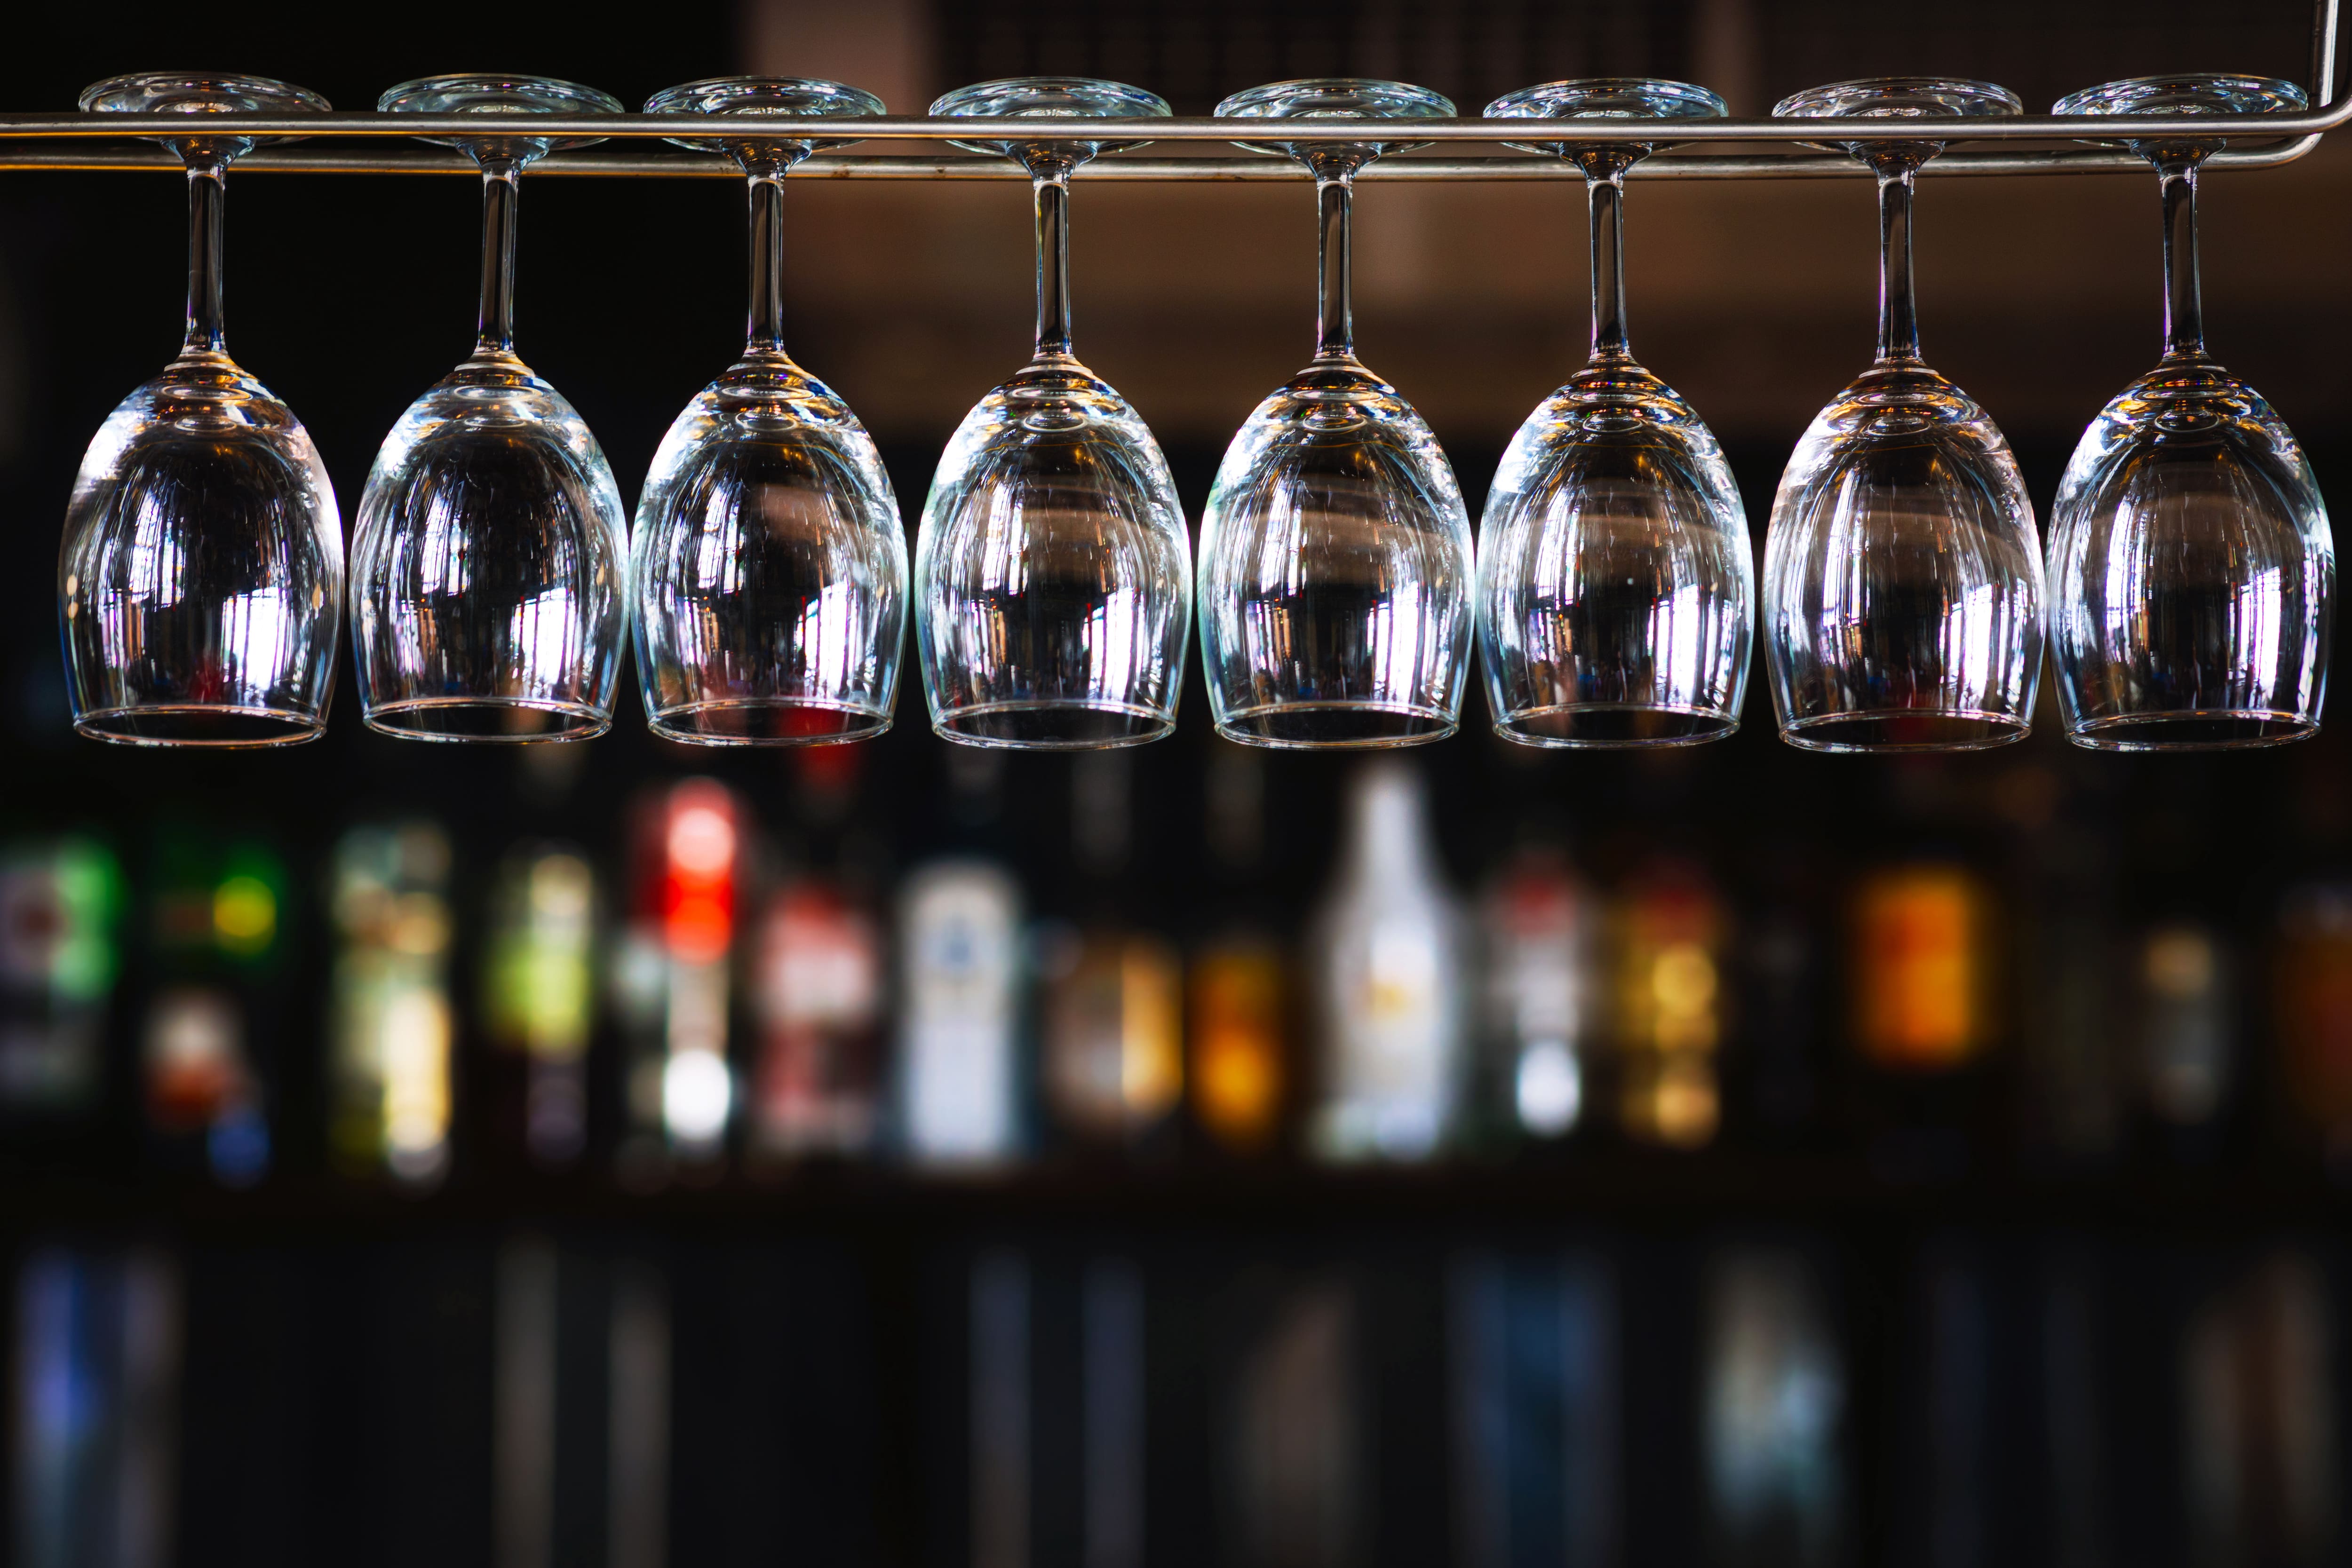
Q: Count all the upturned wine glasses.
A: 8